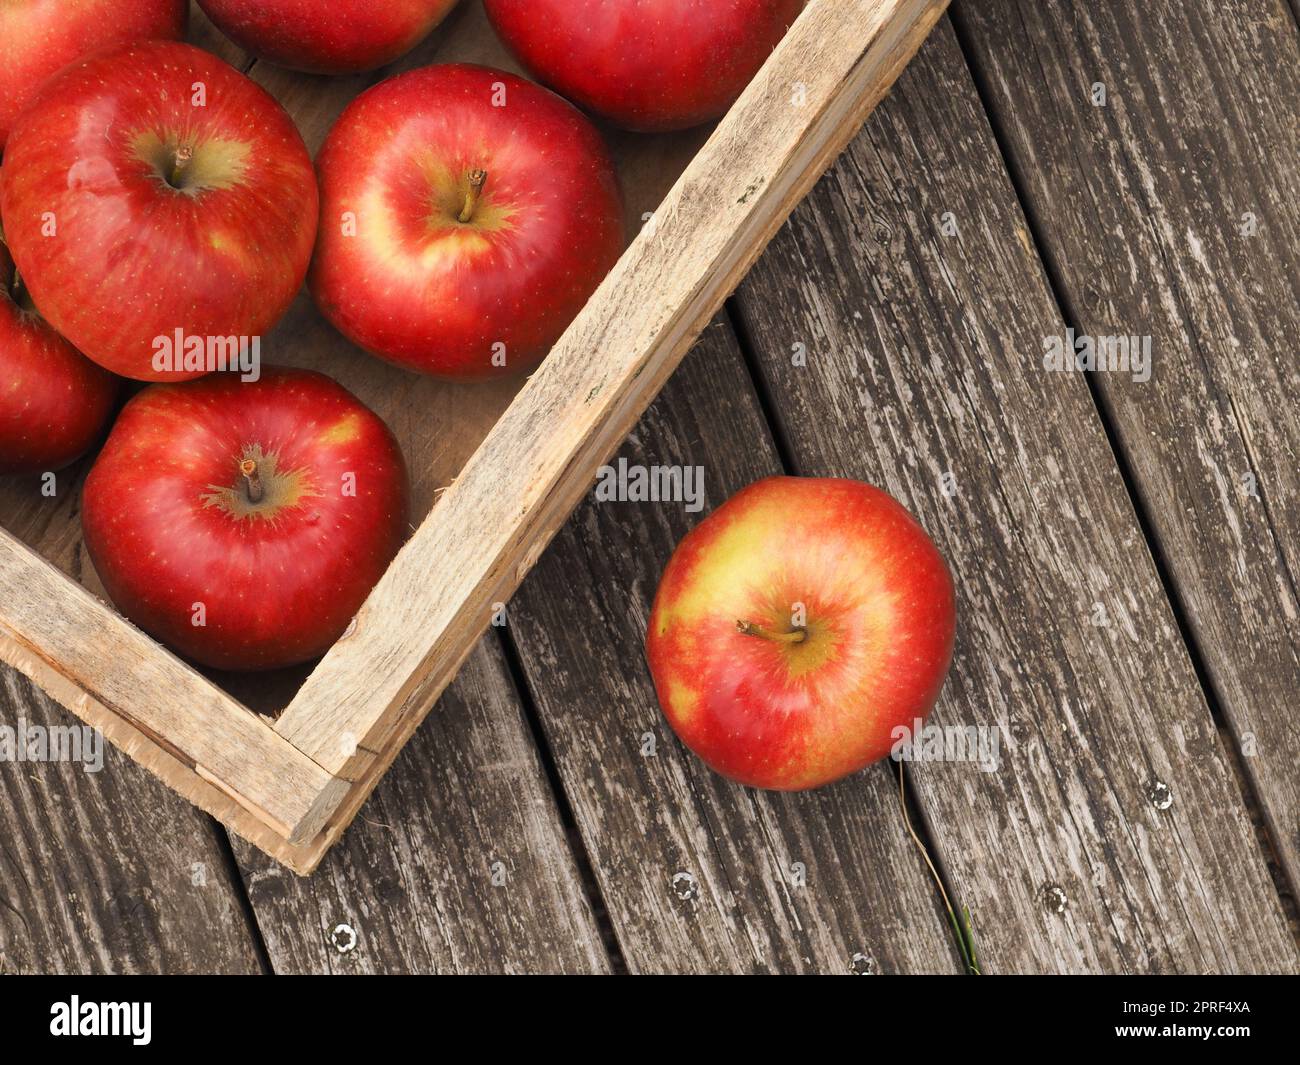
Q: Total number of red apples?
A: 8